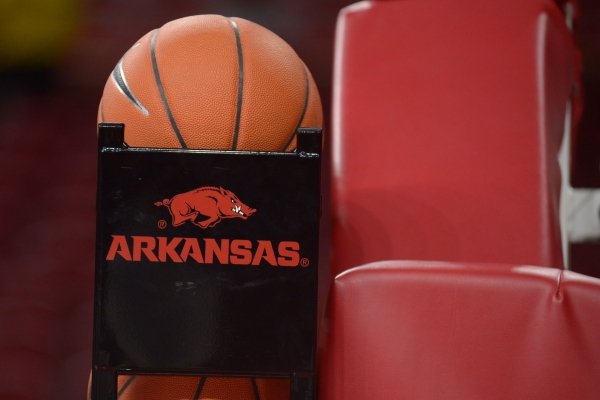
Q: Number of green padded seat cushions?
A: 0